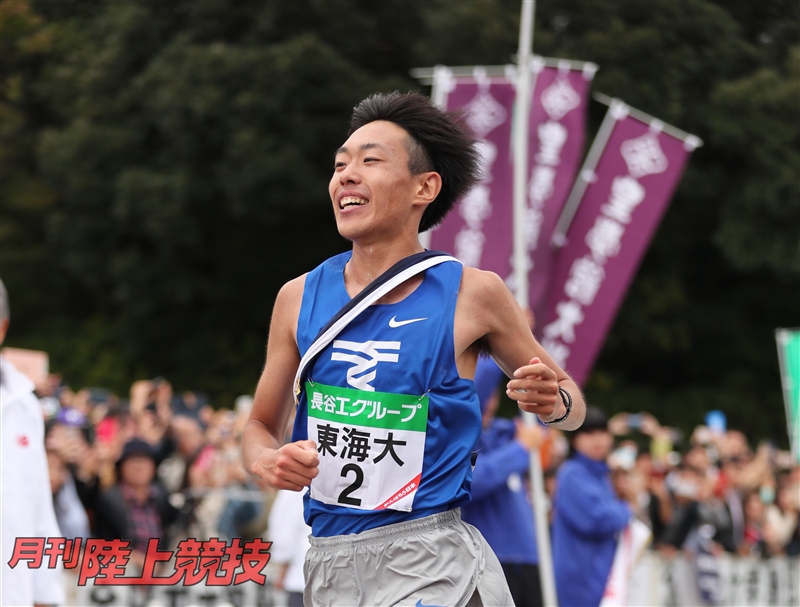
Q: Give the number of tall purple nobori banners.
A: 3